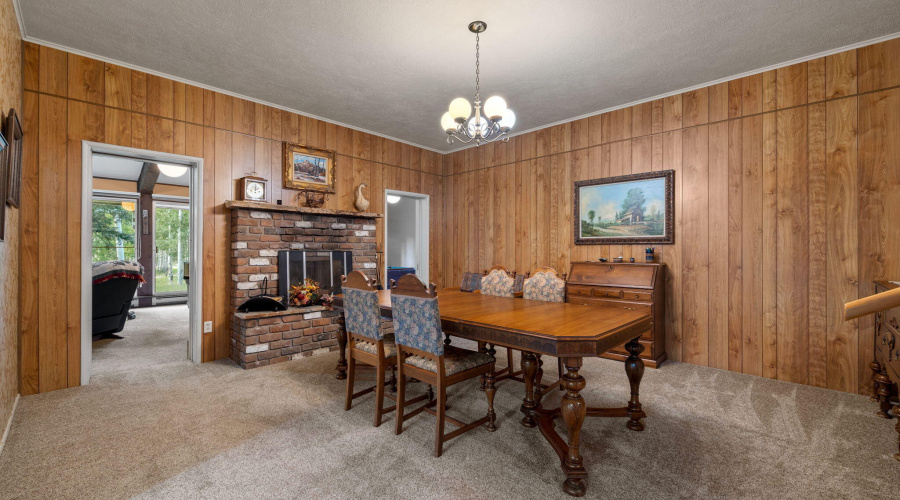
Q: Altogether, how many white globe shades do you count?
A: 5